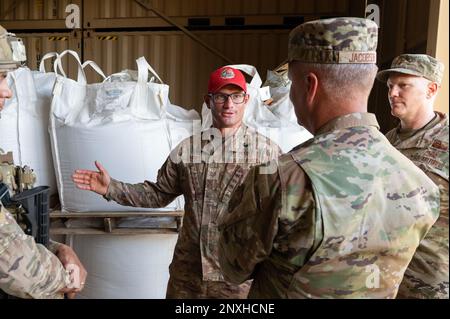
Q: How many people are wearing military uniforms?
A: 4